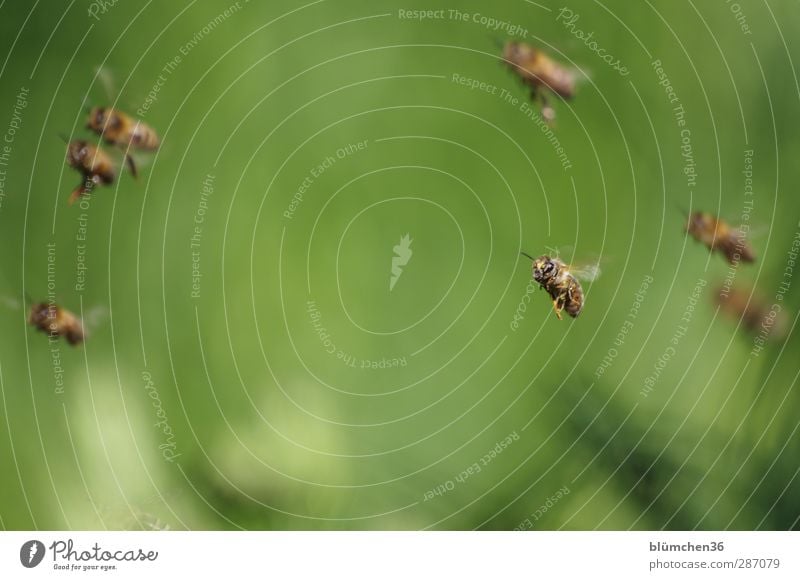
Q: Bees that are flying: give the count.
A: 7